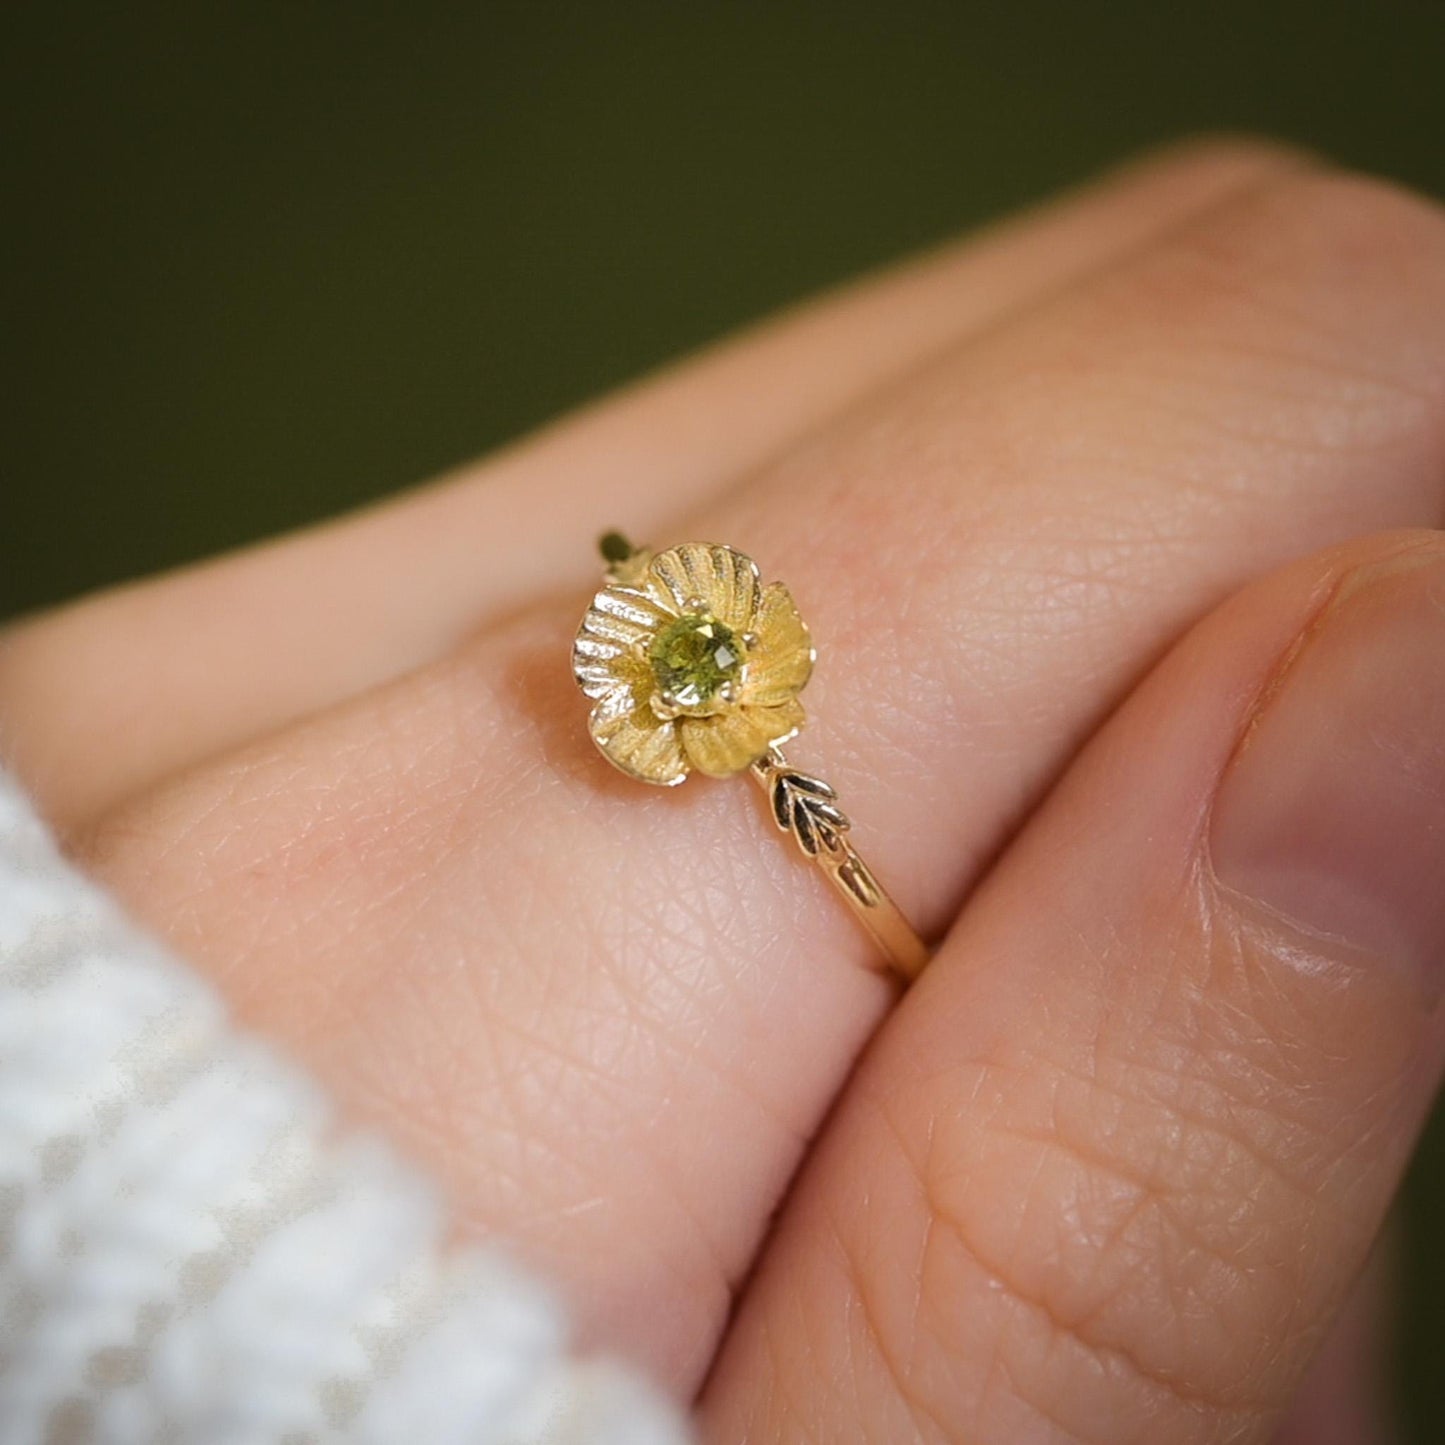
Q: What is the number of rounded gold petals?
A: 5